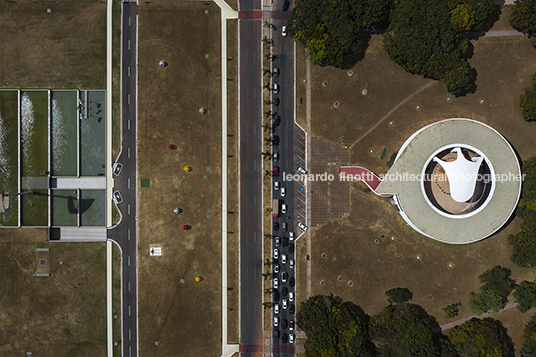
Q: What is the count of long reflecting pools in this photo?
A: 4